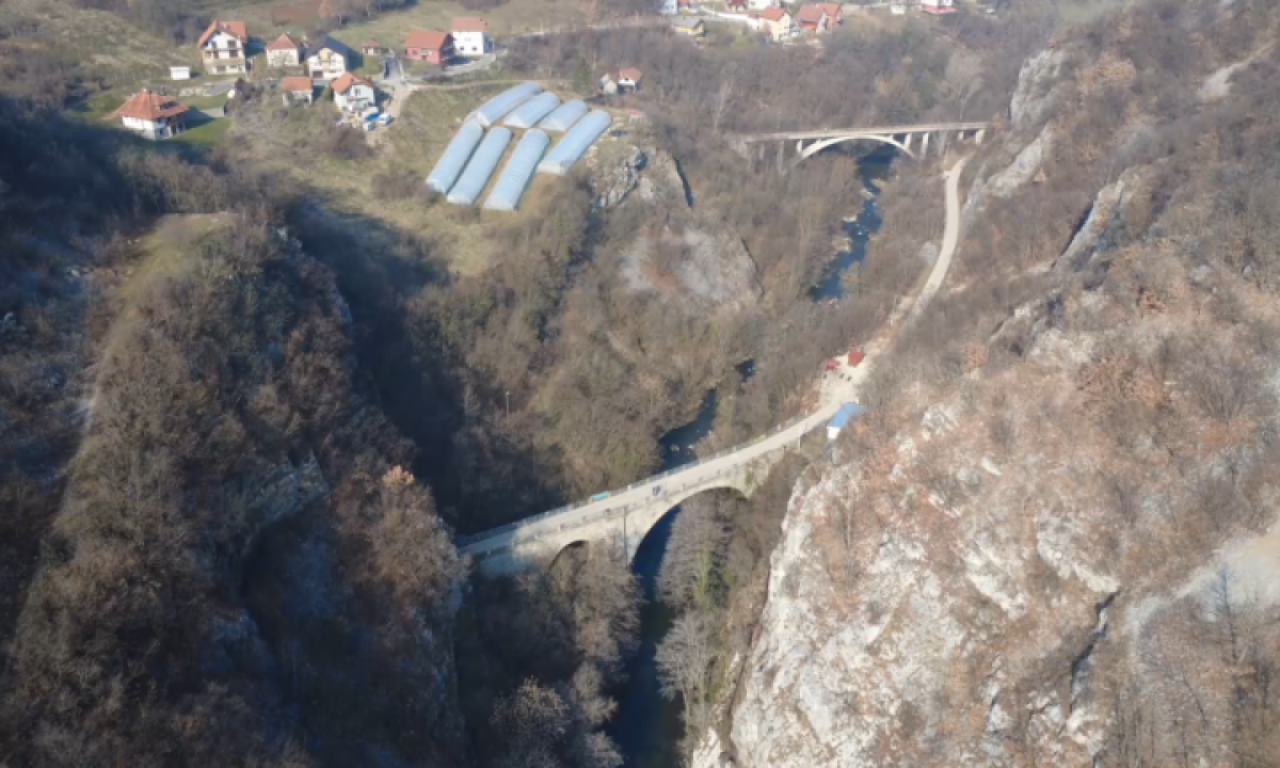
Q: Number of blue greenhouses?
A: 7